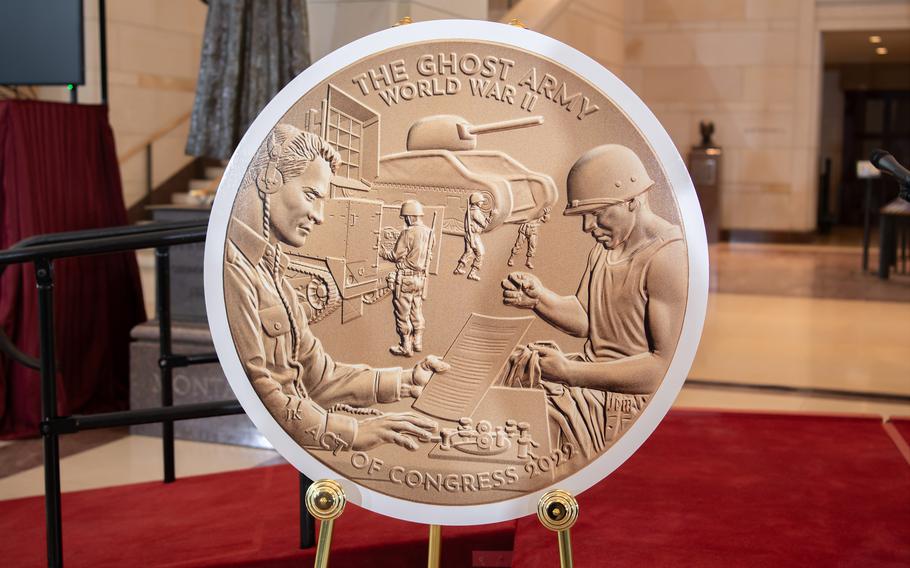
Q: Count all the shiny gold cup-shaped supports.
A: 2